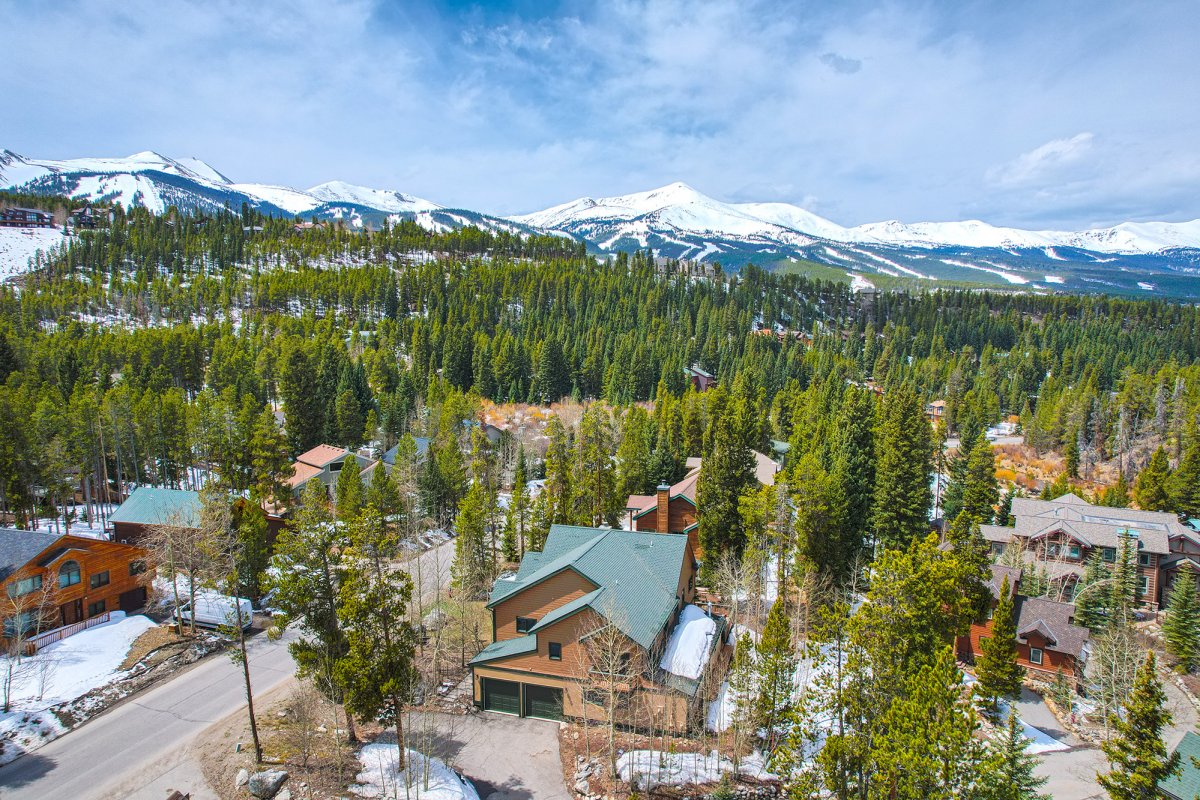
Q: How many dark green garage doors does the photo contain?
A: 2